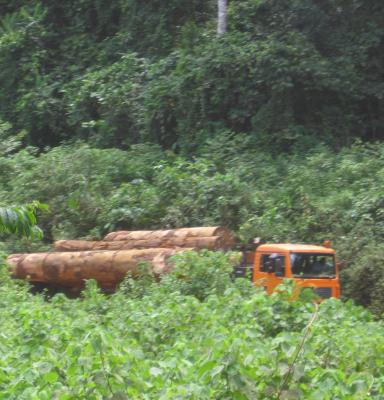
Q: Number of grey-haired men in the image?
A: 0